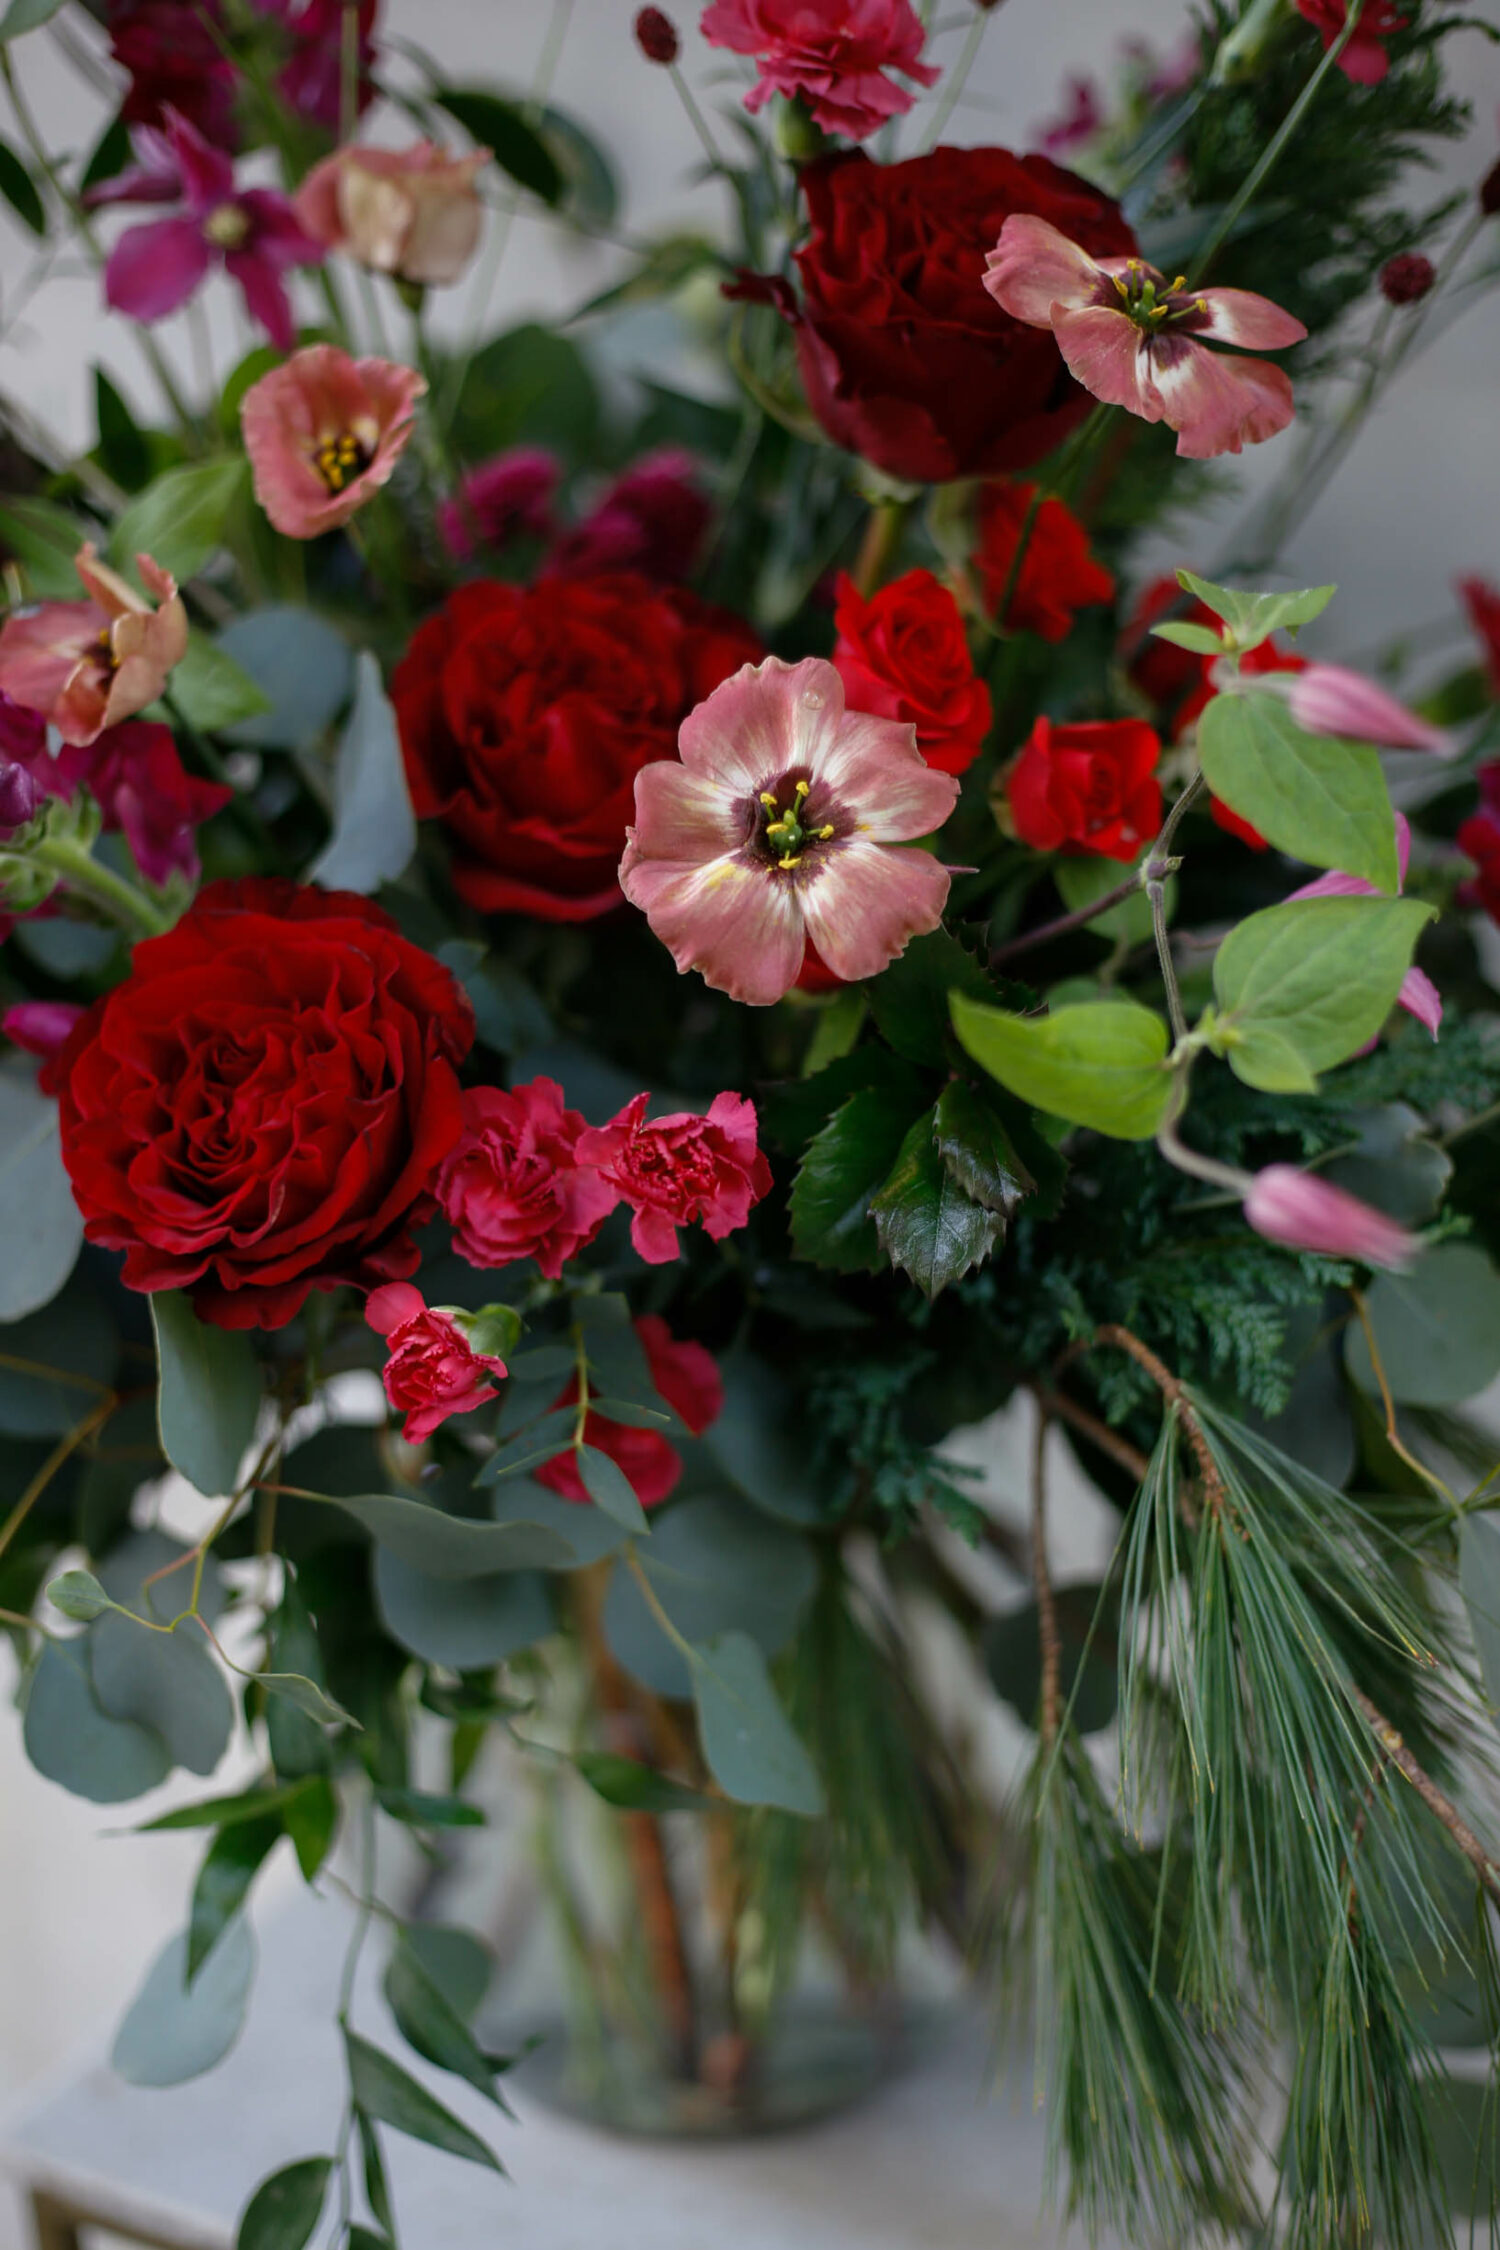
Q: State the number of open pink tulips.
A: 4